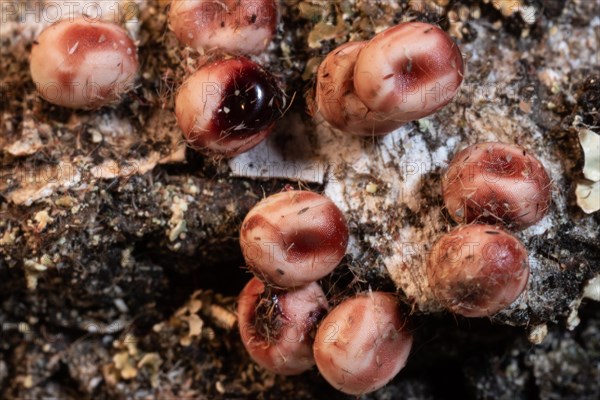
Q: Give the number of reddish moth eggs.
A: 10